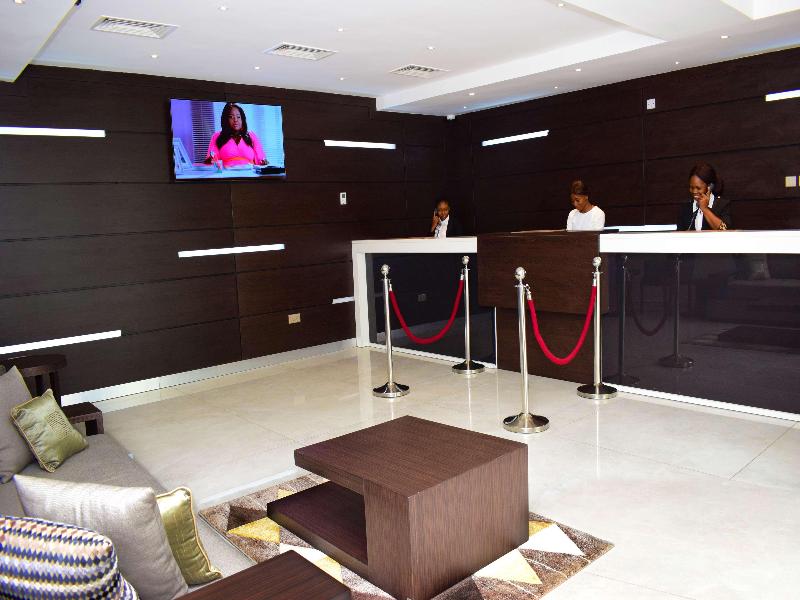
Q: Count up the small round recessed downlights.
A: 14